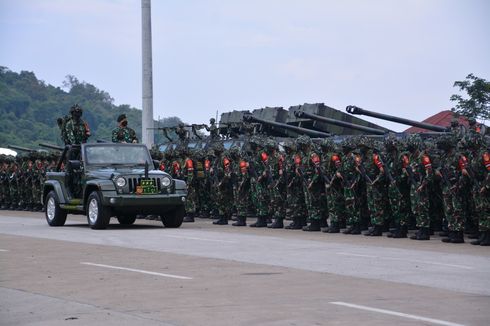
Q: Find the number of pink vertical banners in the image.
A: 0